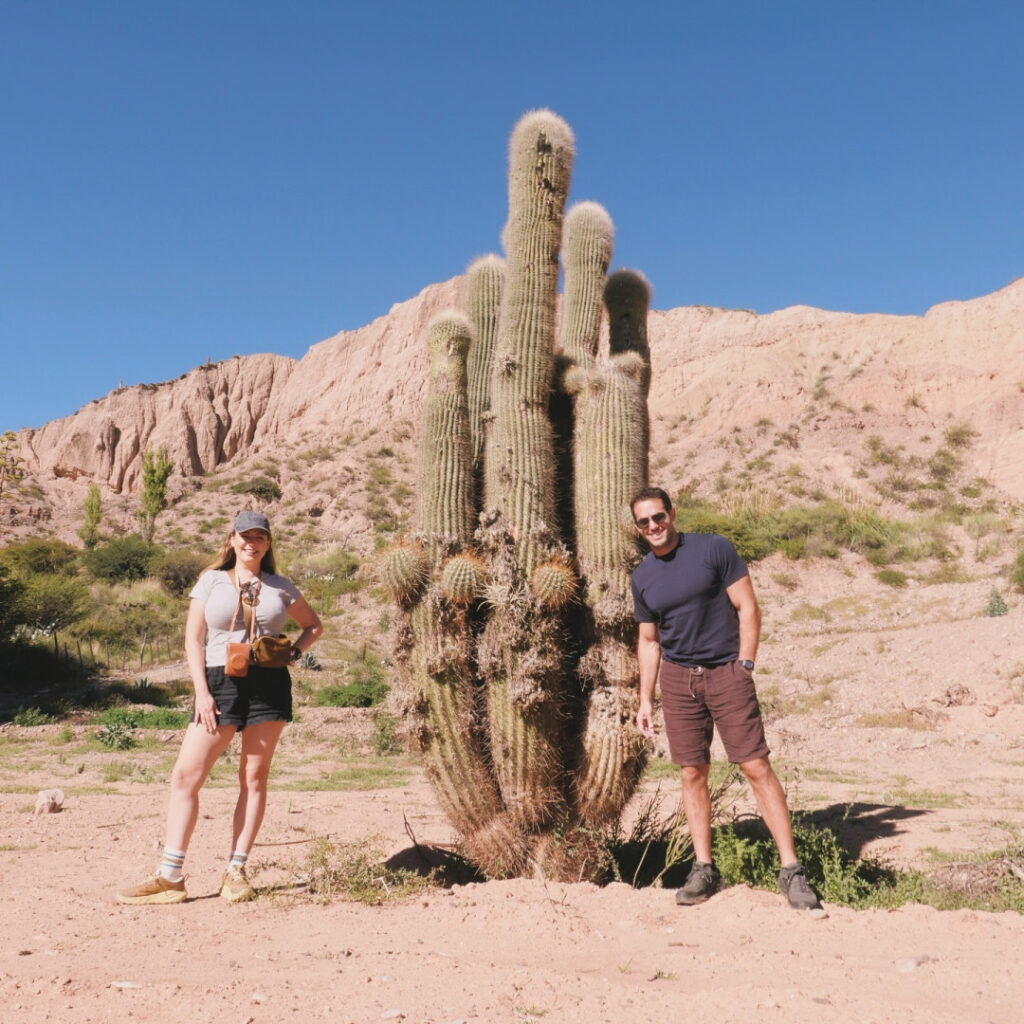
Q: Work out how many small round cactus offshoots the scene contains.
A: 3